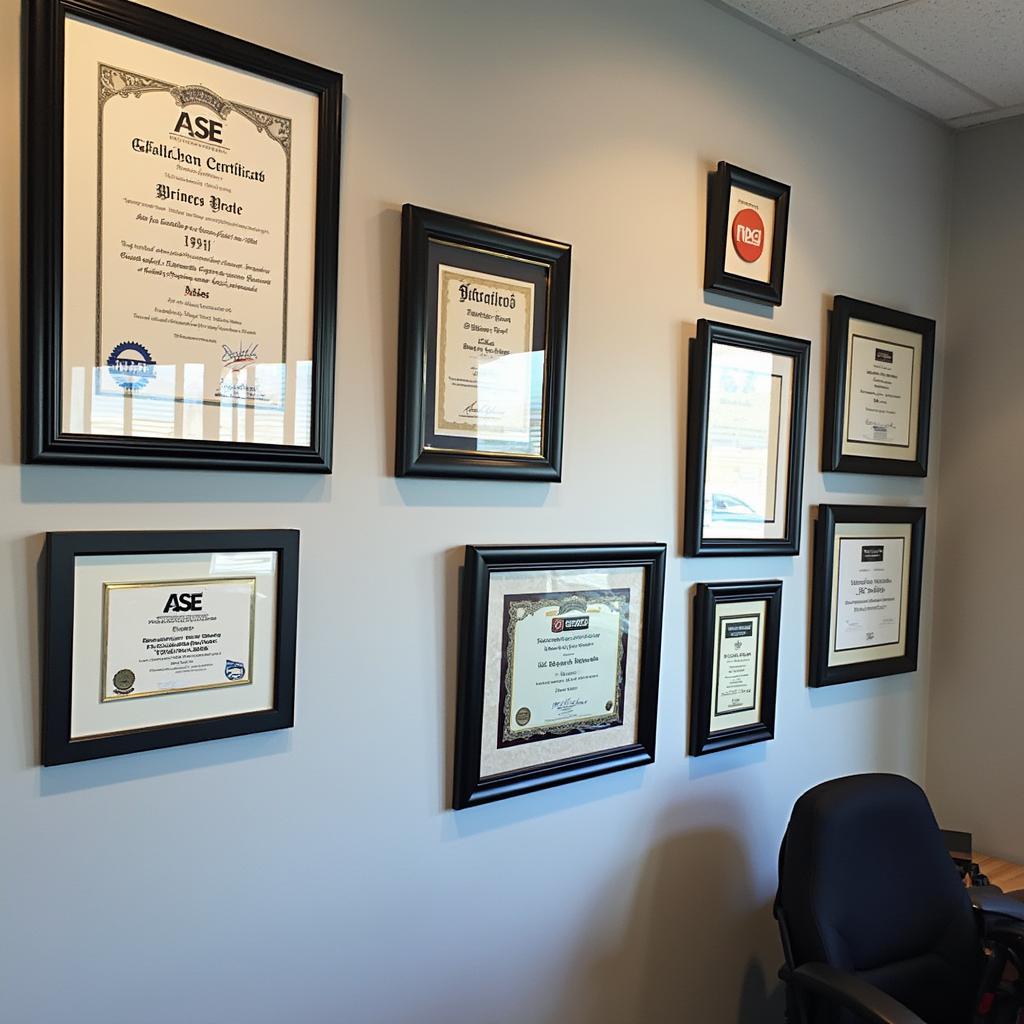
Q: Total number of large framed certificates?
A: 1